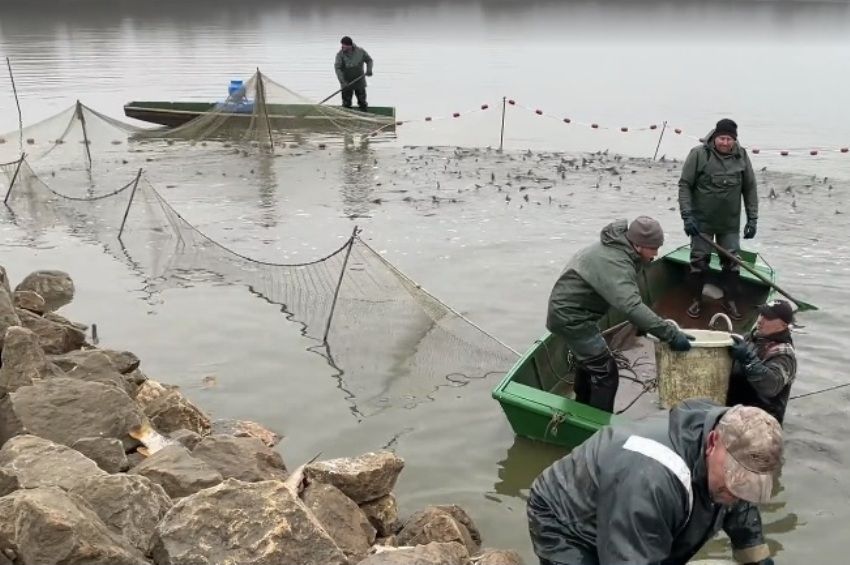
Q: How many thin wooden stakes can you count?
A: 8